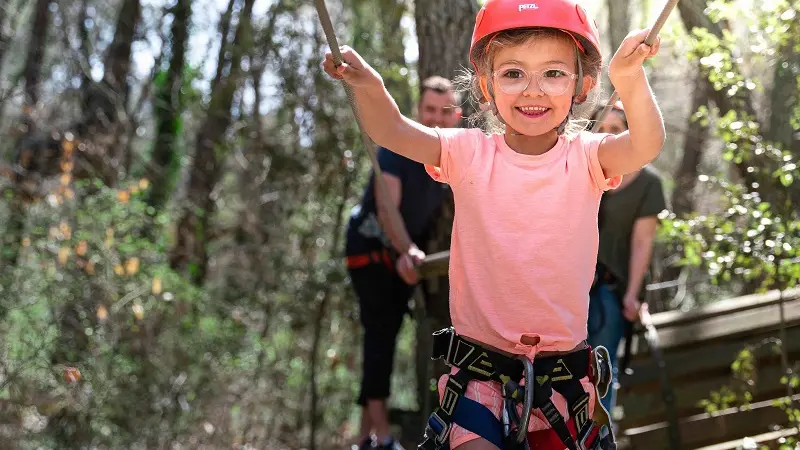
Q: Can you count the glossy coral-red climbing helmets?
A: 1